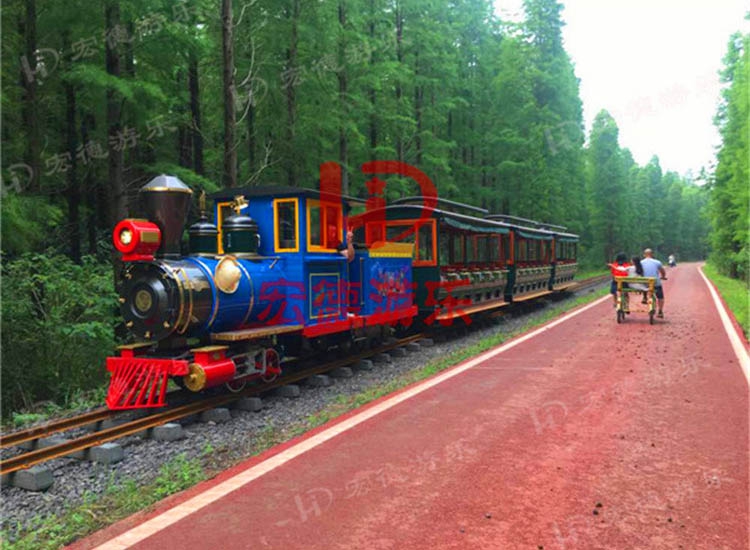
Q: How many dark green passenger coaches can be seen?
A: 3